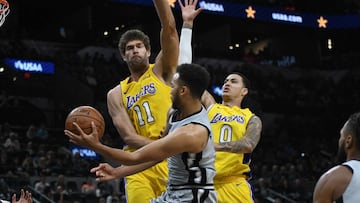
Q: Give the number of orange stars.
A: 3